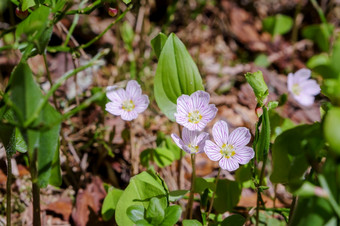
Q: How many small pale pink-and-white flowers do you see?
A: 5